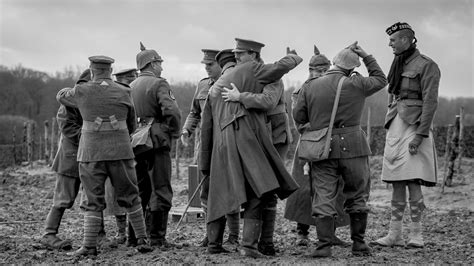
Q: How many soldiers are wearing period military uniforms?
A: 10